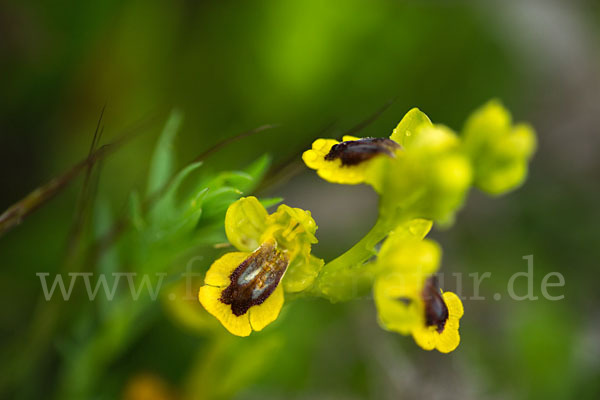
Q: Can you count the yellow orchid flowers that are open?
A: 3